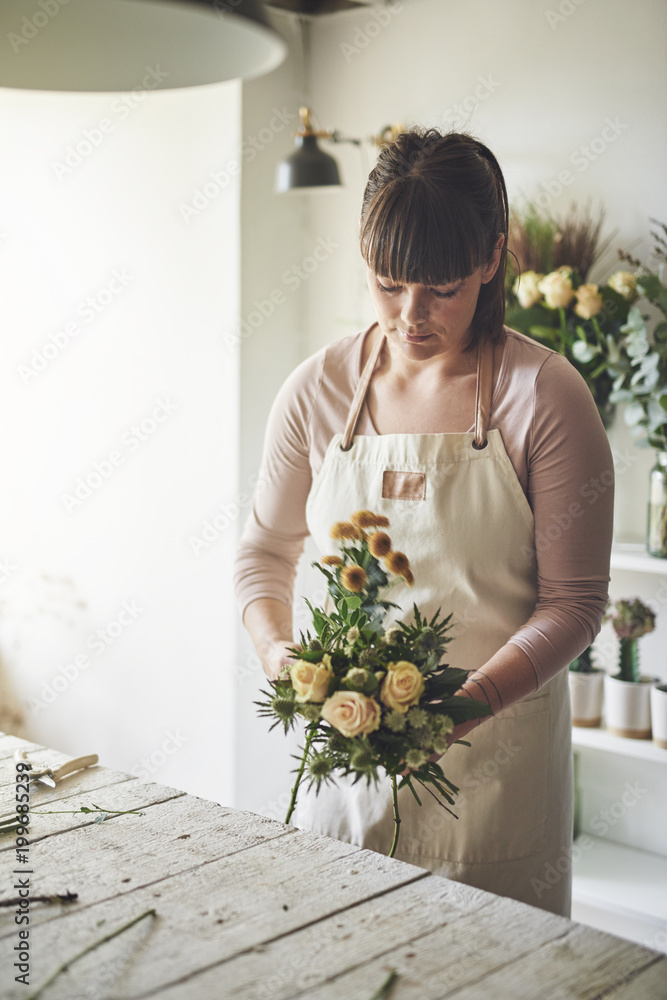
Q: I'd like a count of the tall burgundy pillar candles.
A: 0